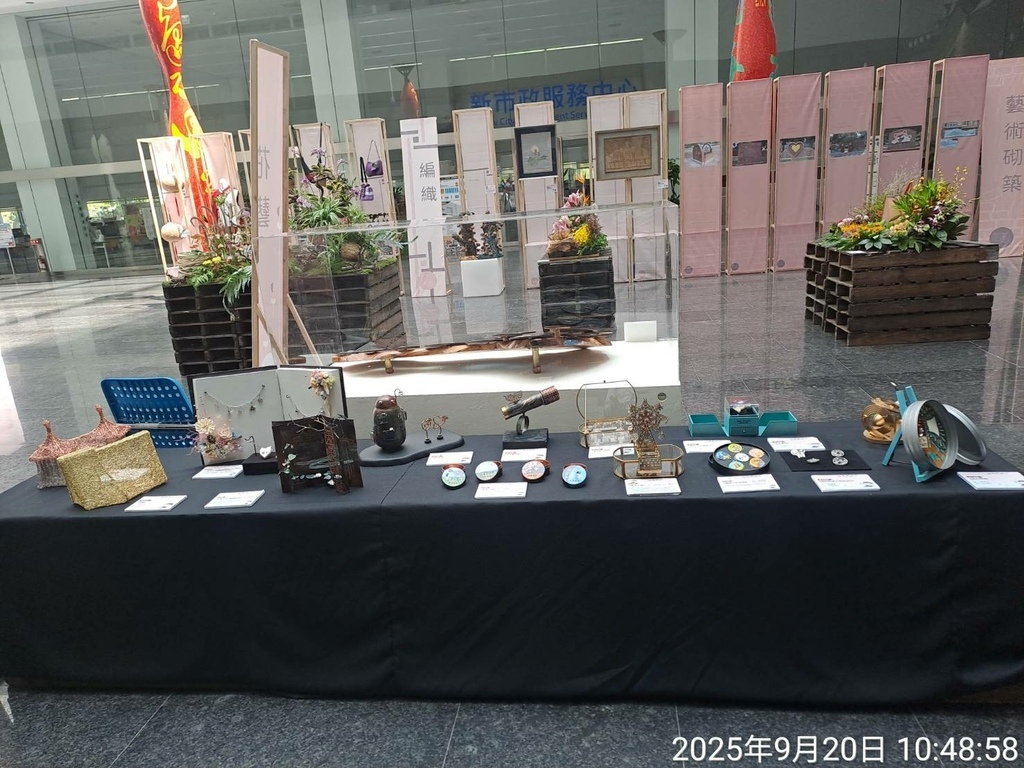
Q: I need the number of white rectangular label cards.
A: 13